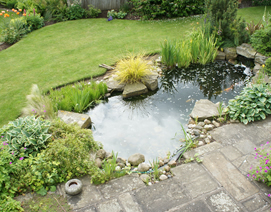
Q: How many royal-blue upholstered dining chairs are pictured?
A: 0